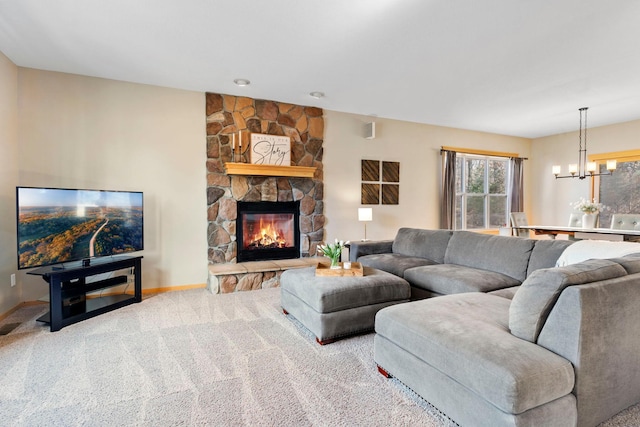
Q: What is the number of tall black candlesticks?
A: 2